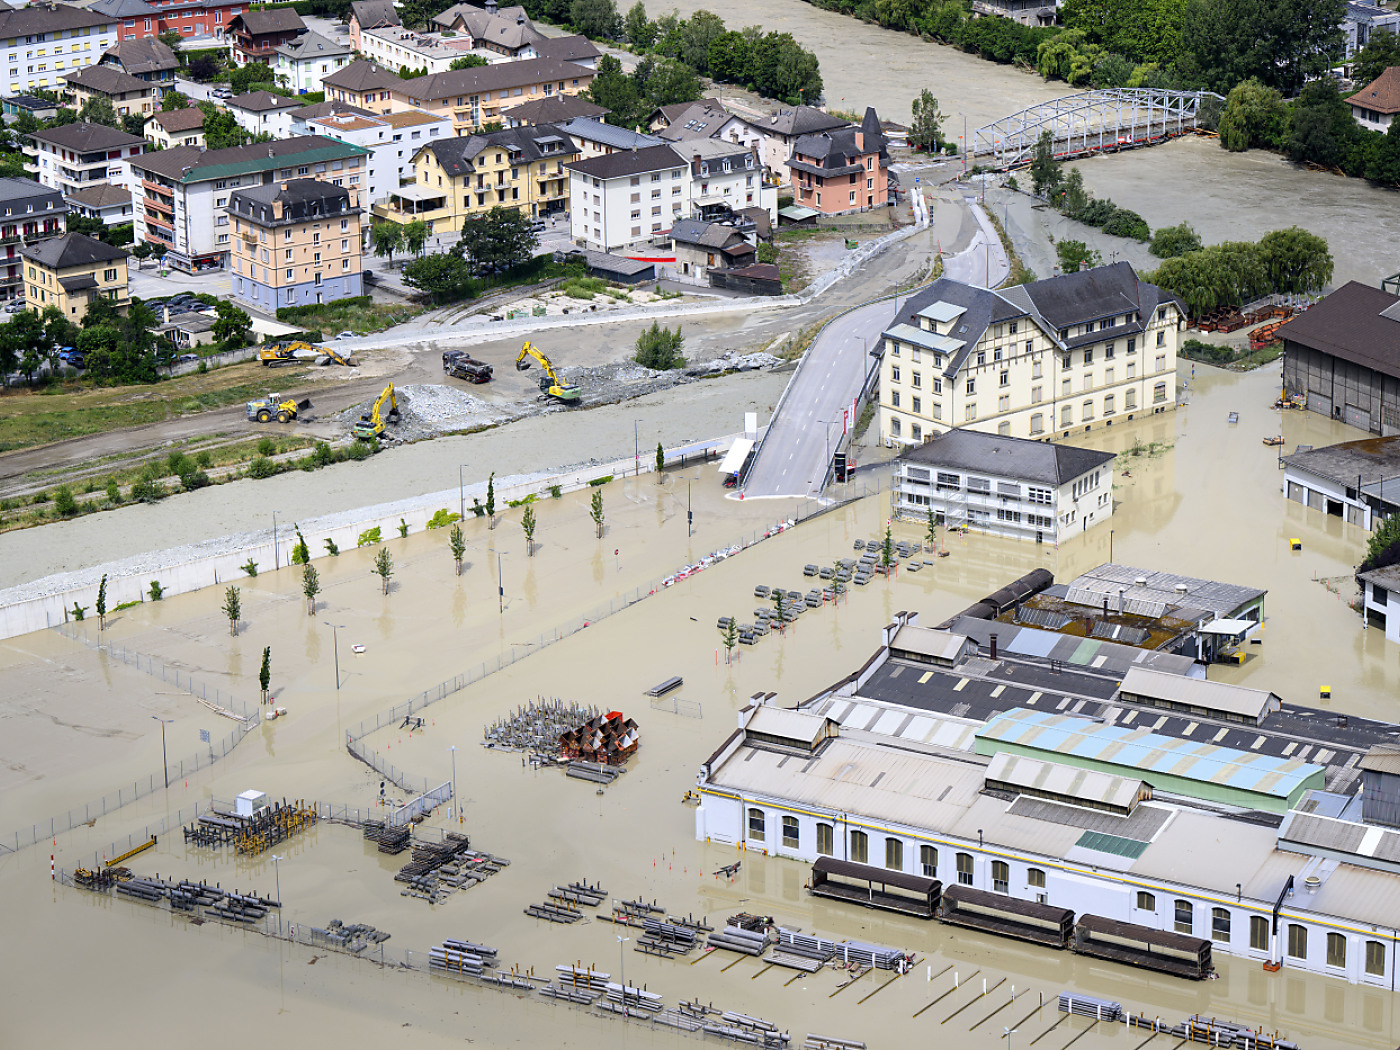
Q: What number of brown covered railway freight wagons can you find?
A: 3